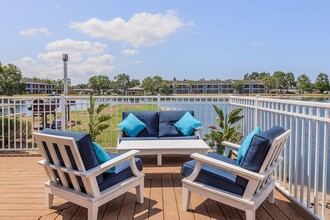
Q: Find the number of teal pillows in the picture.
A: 4